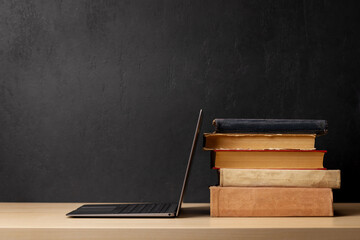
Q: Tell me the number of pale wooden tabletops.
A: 1